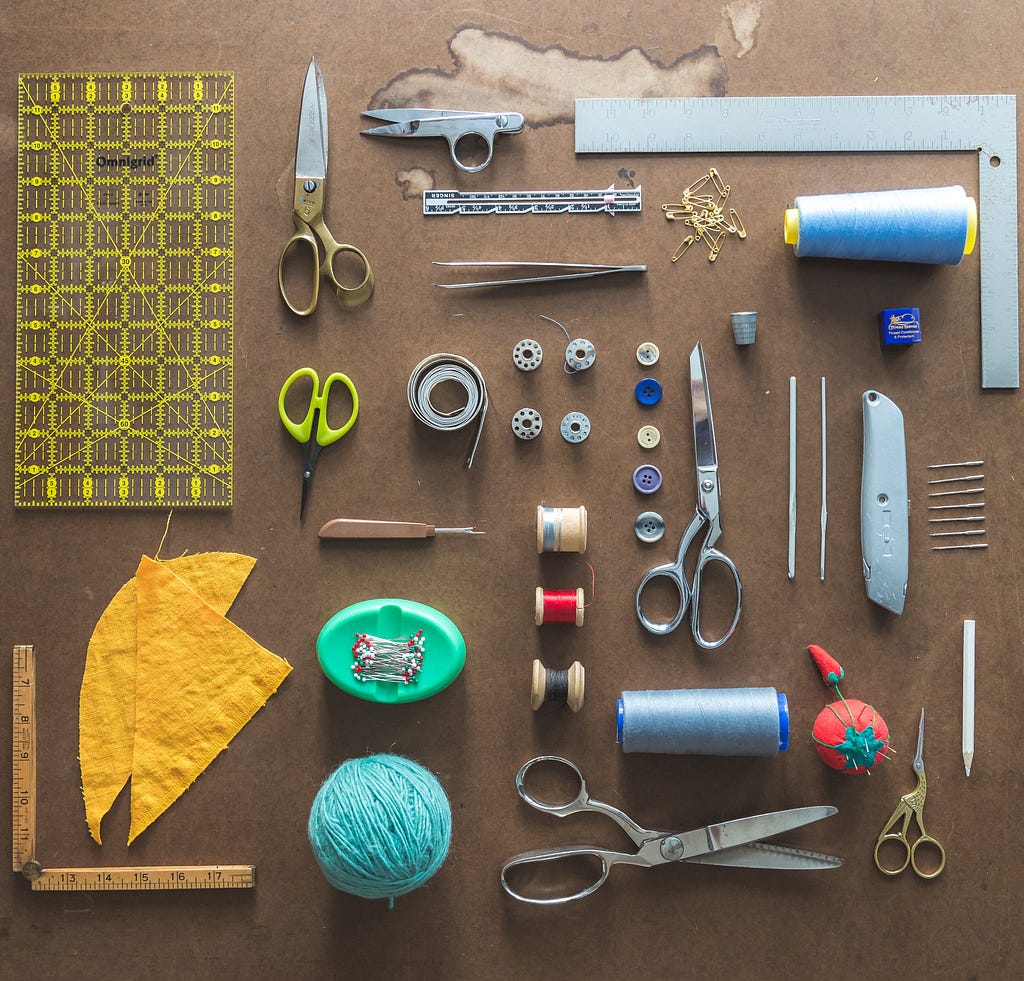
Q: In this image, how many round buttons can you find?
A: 5